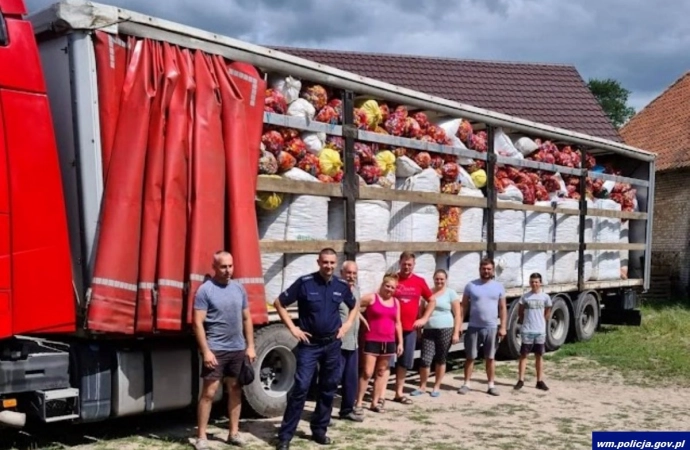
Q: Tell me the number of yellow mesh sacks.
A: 5